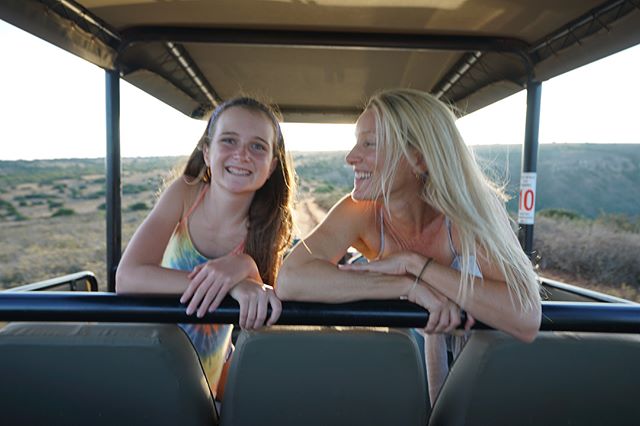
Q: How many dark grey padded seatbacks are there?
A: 3